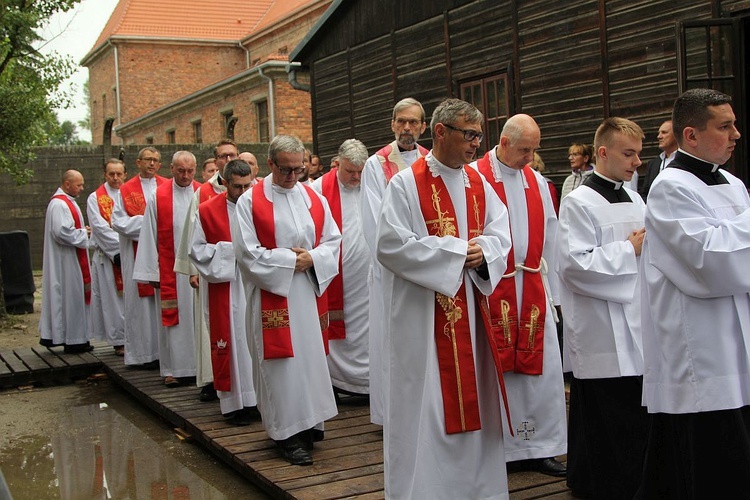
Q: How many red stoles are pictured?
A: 11